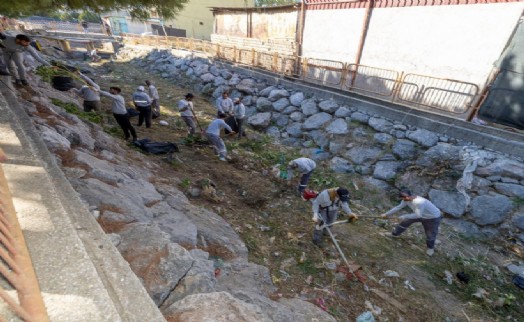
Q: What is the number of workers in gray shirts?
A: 12